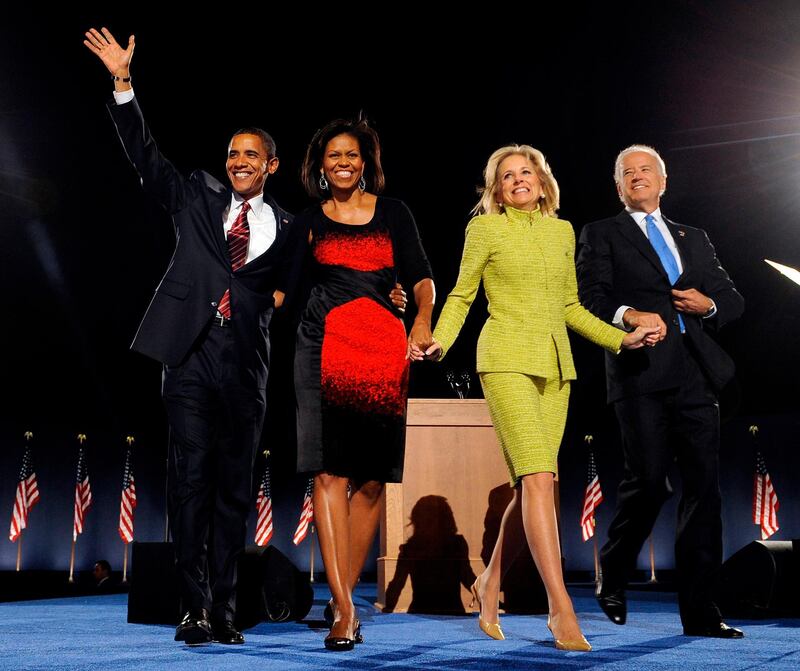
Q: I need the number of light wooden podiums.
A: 1